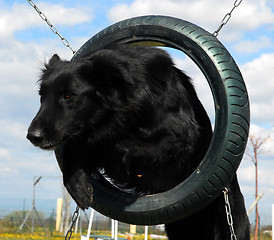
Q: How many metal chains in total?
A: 4